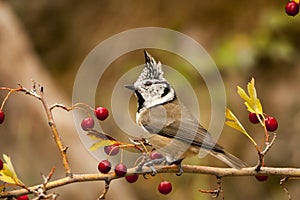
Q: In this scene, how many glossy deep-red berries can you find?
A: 15